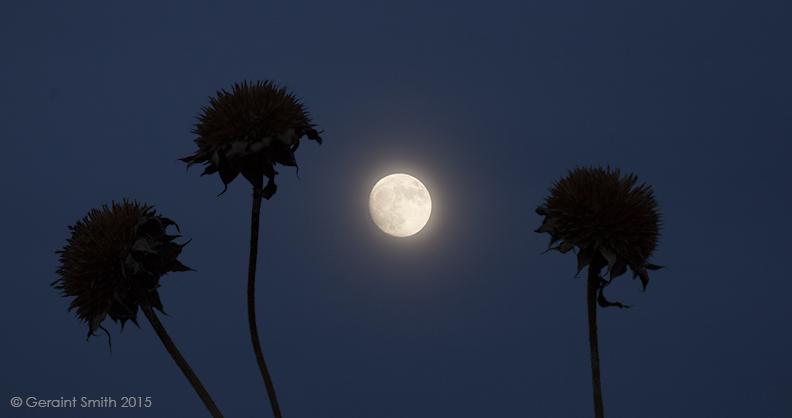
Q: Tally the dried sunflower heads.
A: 3